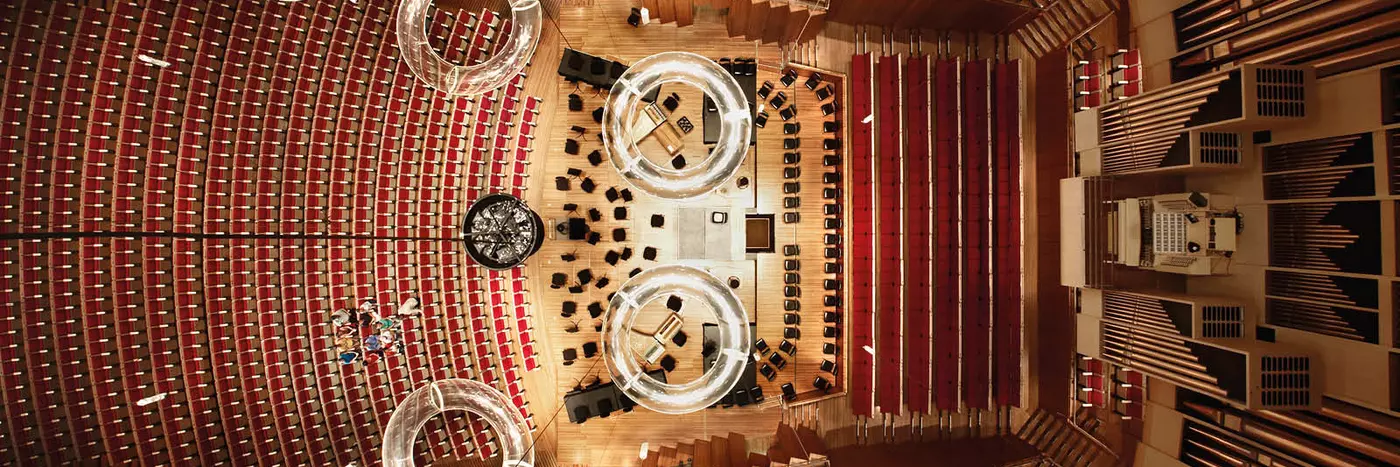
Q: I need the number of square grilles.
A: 4